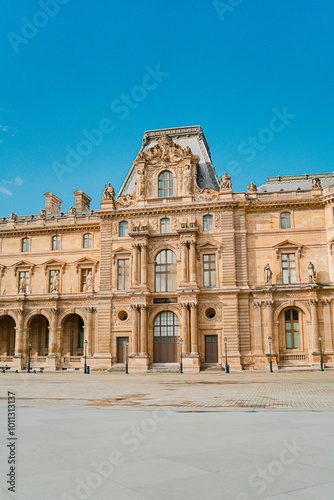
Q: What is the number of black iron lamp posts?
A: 7